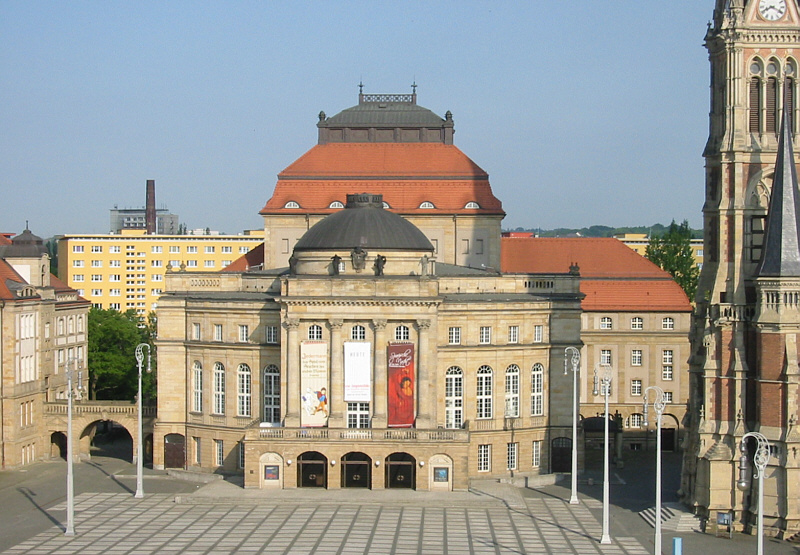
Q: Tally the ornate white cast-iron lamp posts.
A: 6